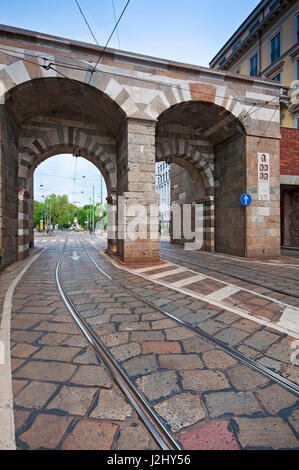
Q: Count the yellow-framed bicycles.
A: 0